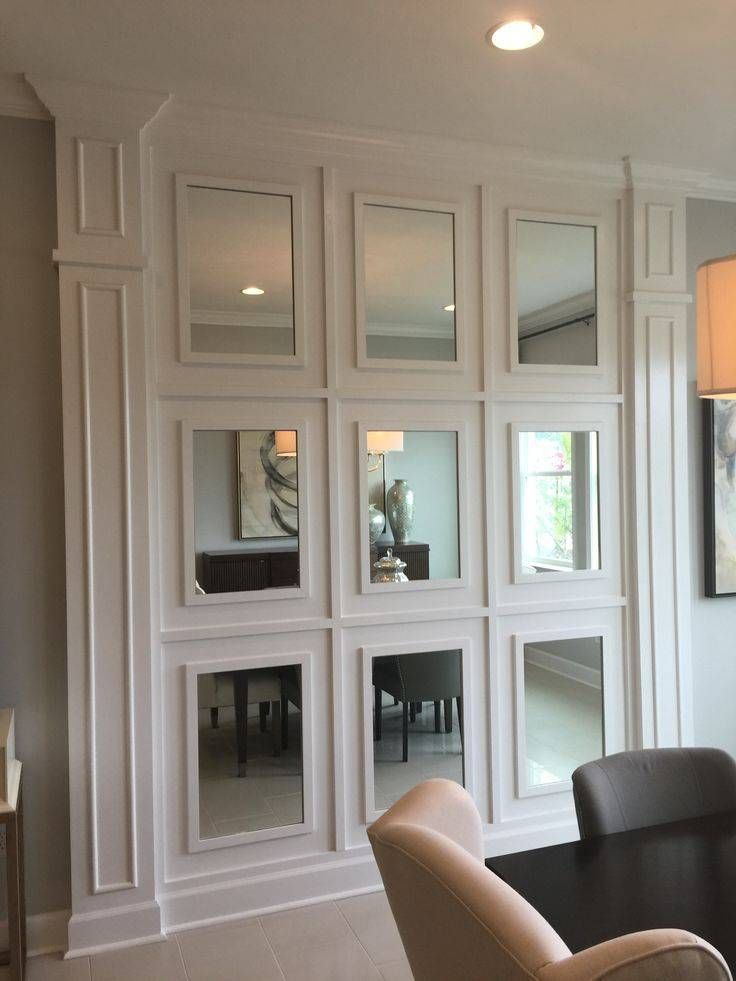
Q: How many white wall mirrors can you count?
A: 9